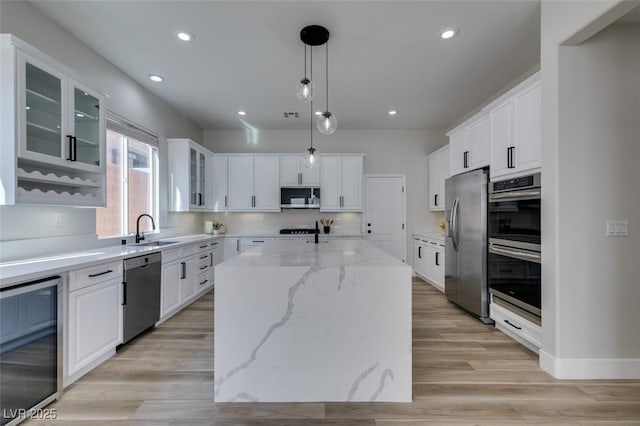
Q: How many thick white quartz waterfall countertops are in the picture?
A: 1